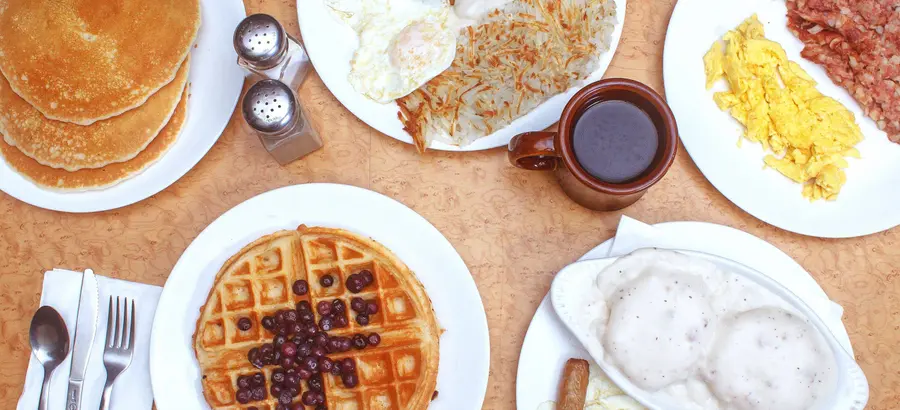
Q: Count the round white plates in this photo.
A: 5